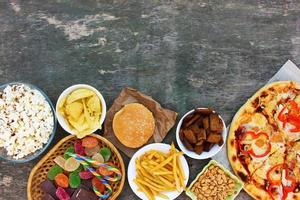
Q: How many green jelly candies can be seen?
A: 4